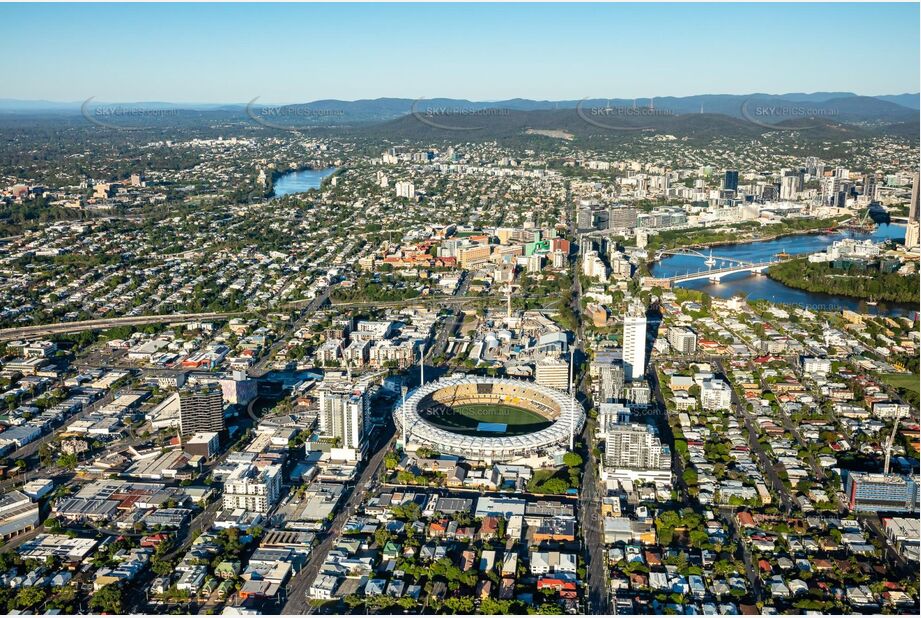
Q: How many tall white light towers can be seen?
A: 4